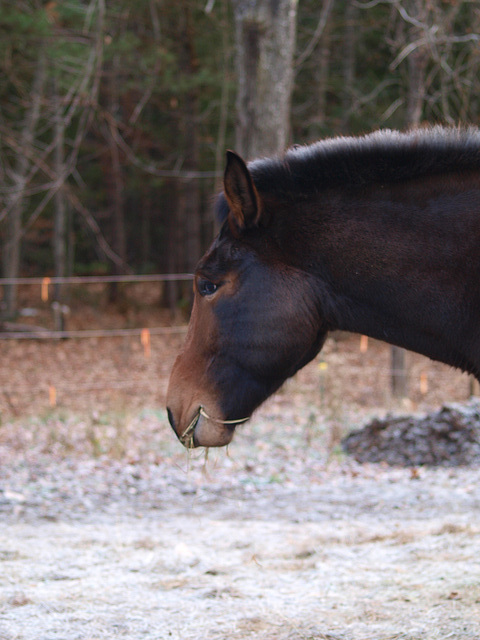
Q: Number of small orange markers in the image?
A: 5